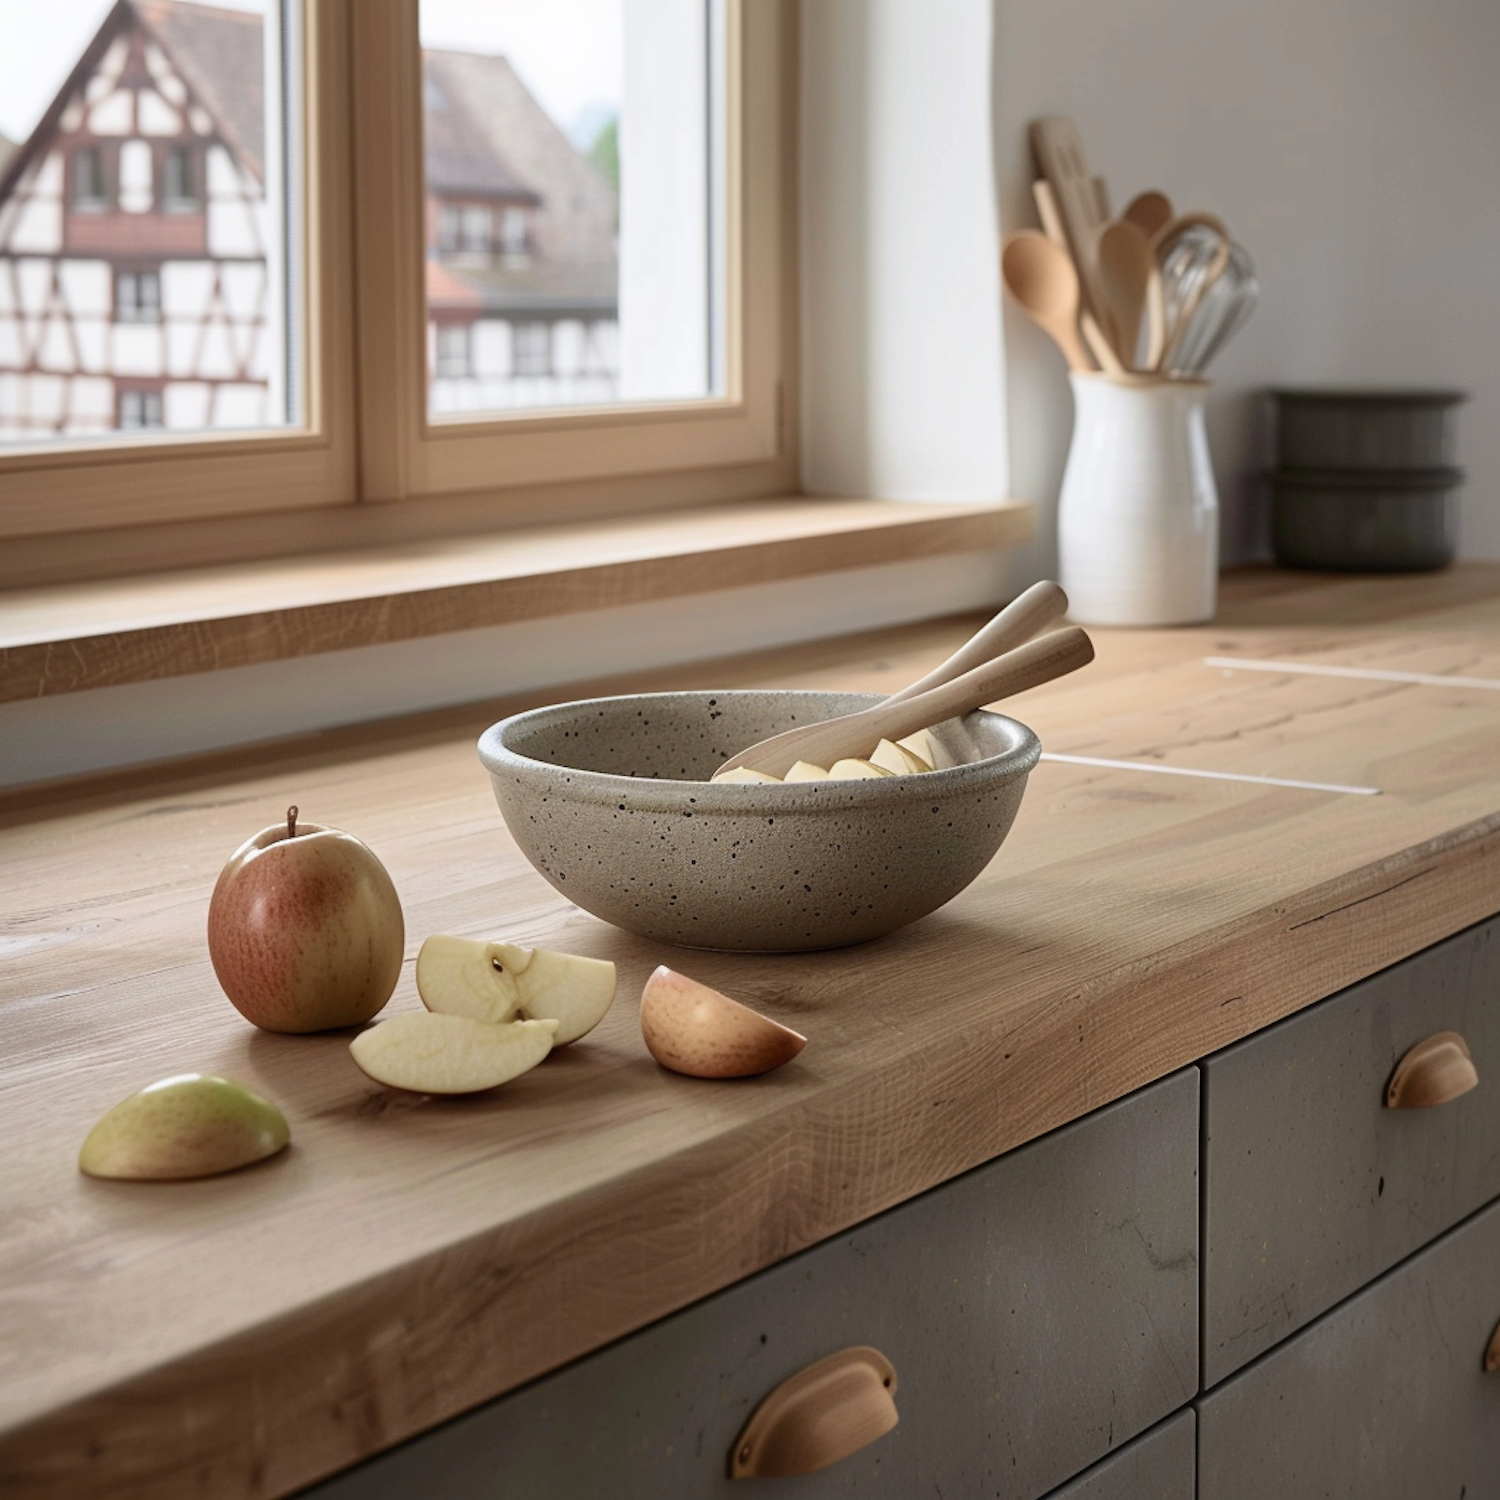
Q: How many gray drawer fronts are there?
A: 4